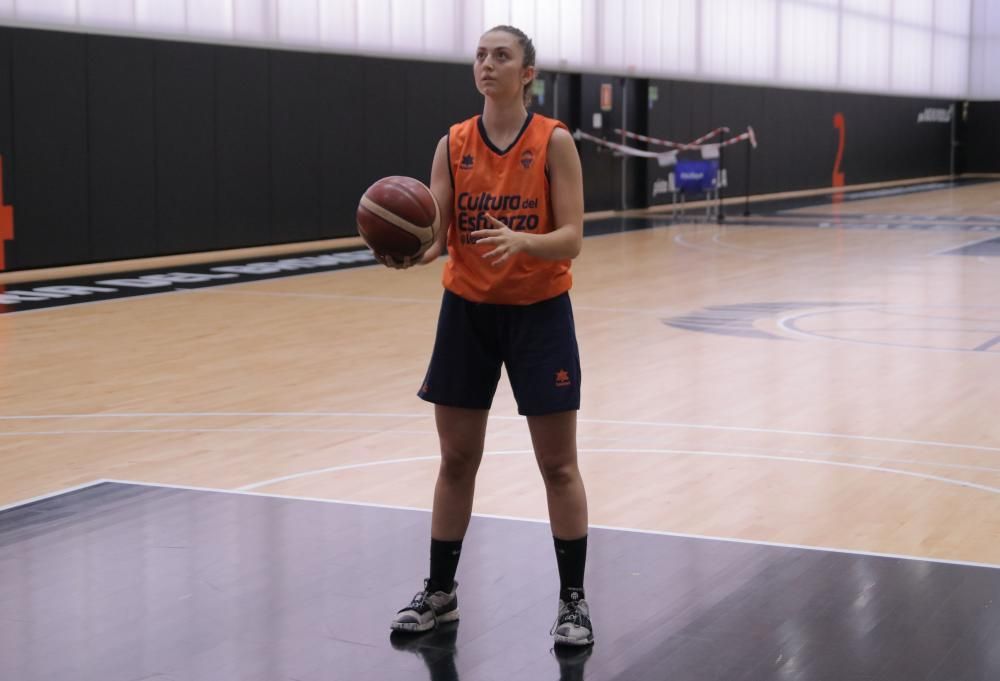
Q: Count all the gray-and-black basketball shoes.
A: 2